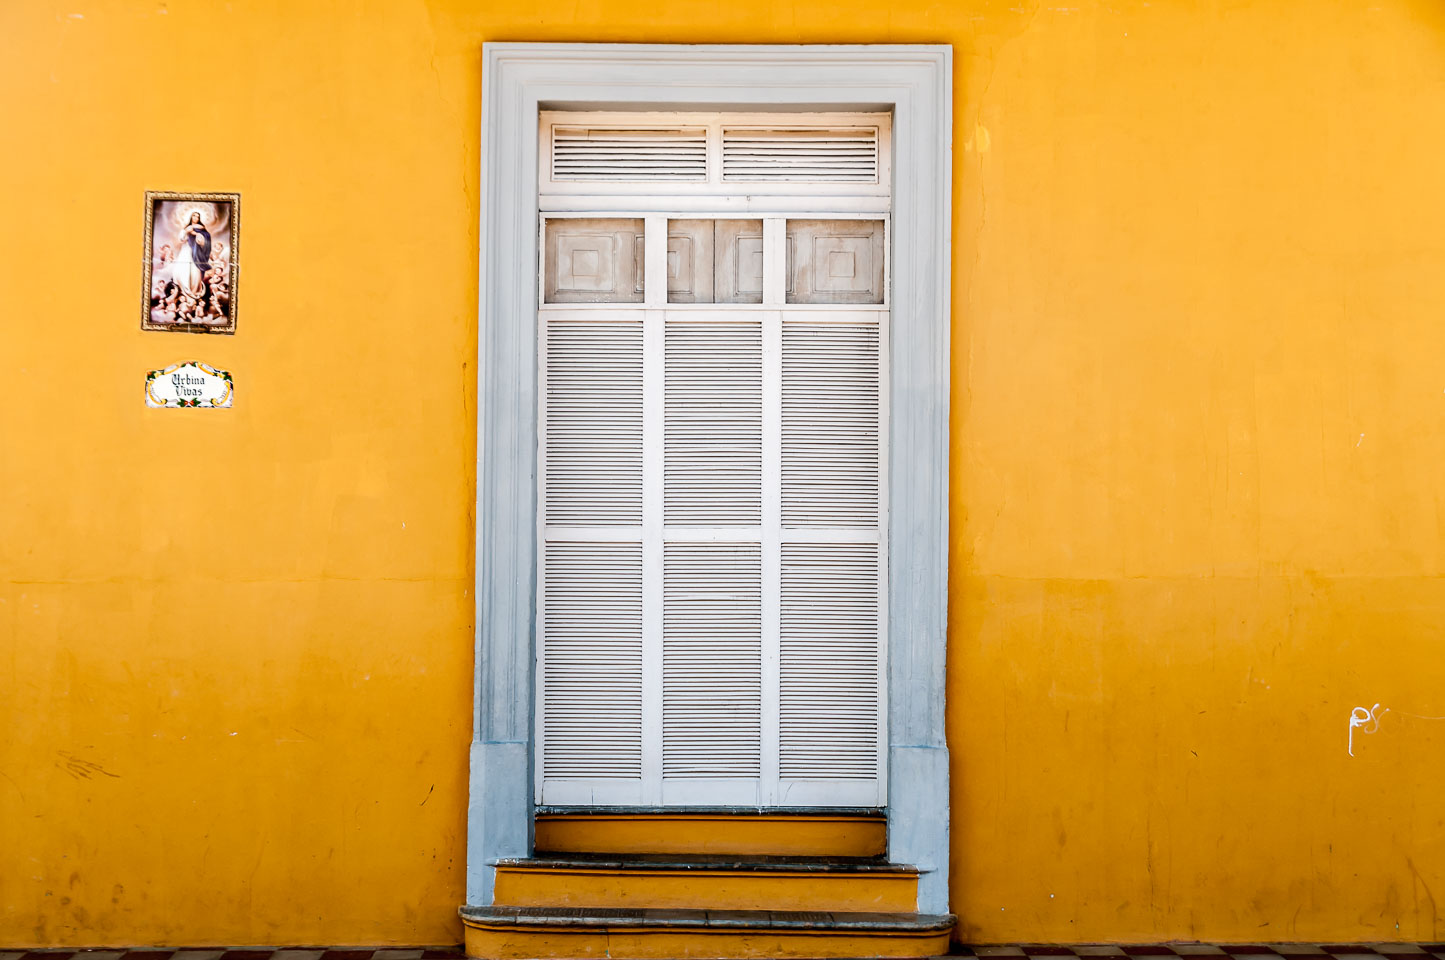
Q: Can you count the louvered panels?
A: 8